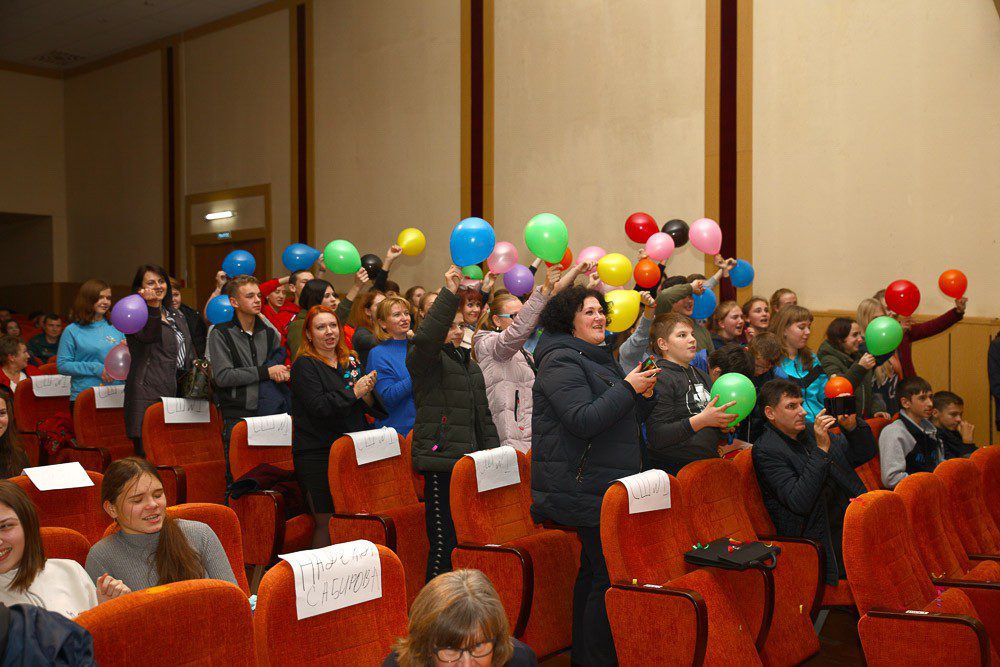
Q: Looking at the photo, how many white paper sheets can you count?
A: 9